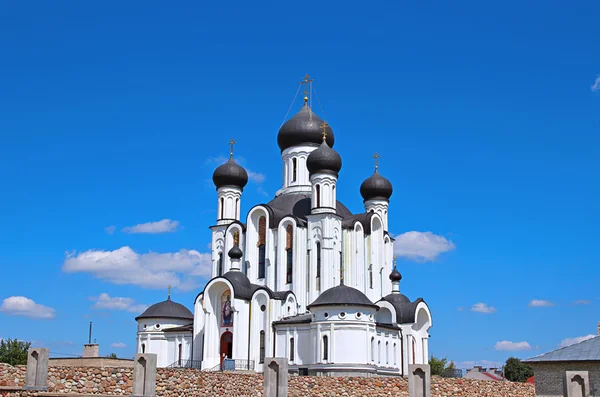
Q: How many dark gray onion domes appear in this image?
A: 6